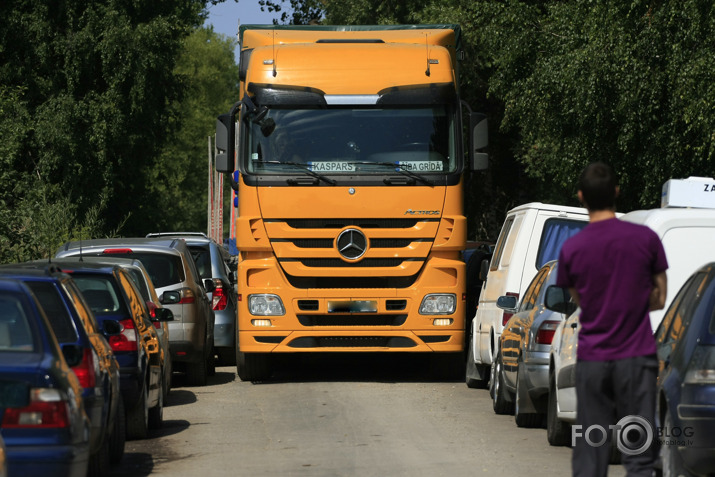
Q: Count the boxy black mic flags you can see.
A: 0